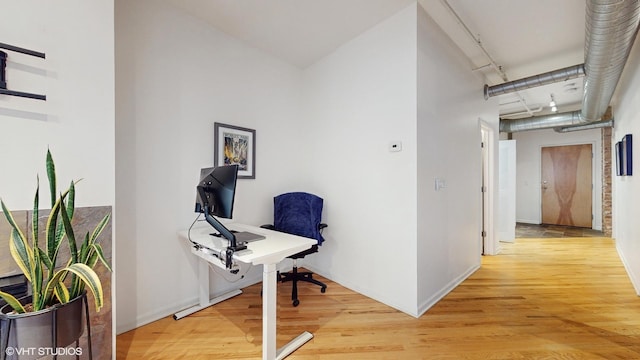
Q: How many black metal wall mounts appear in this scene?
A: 2